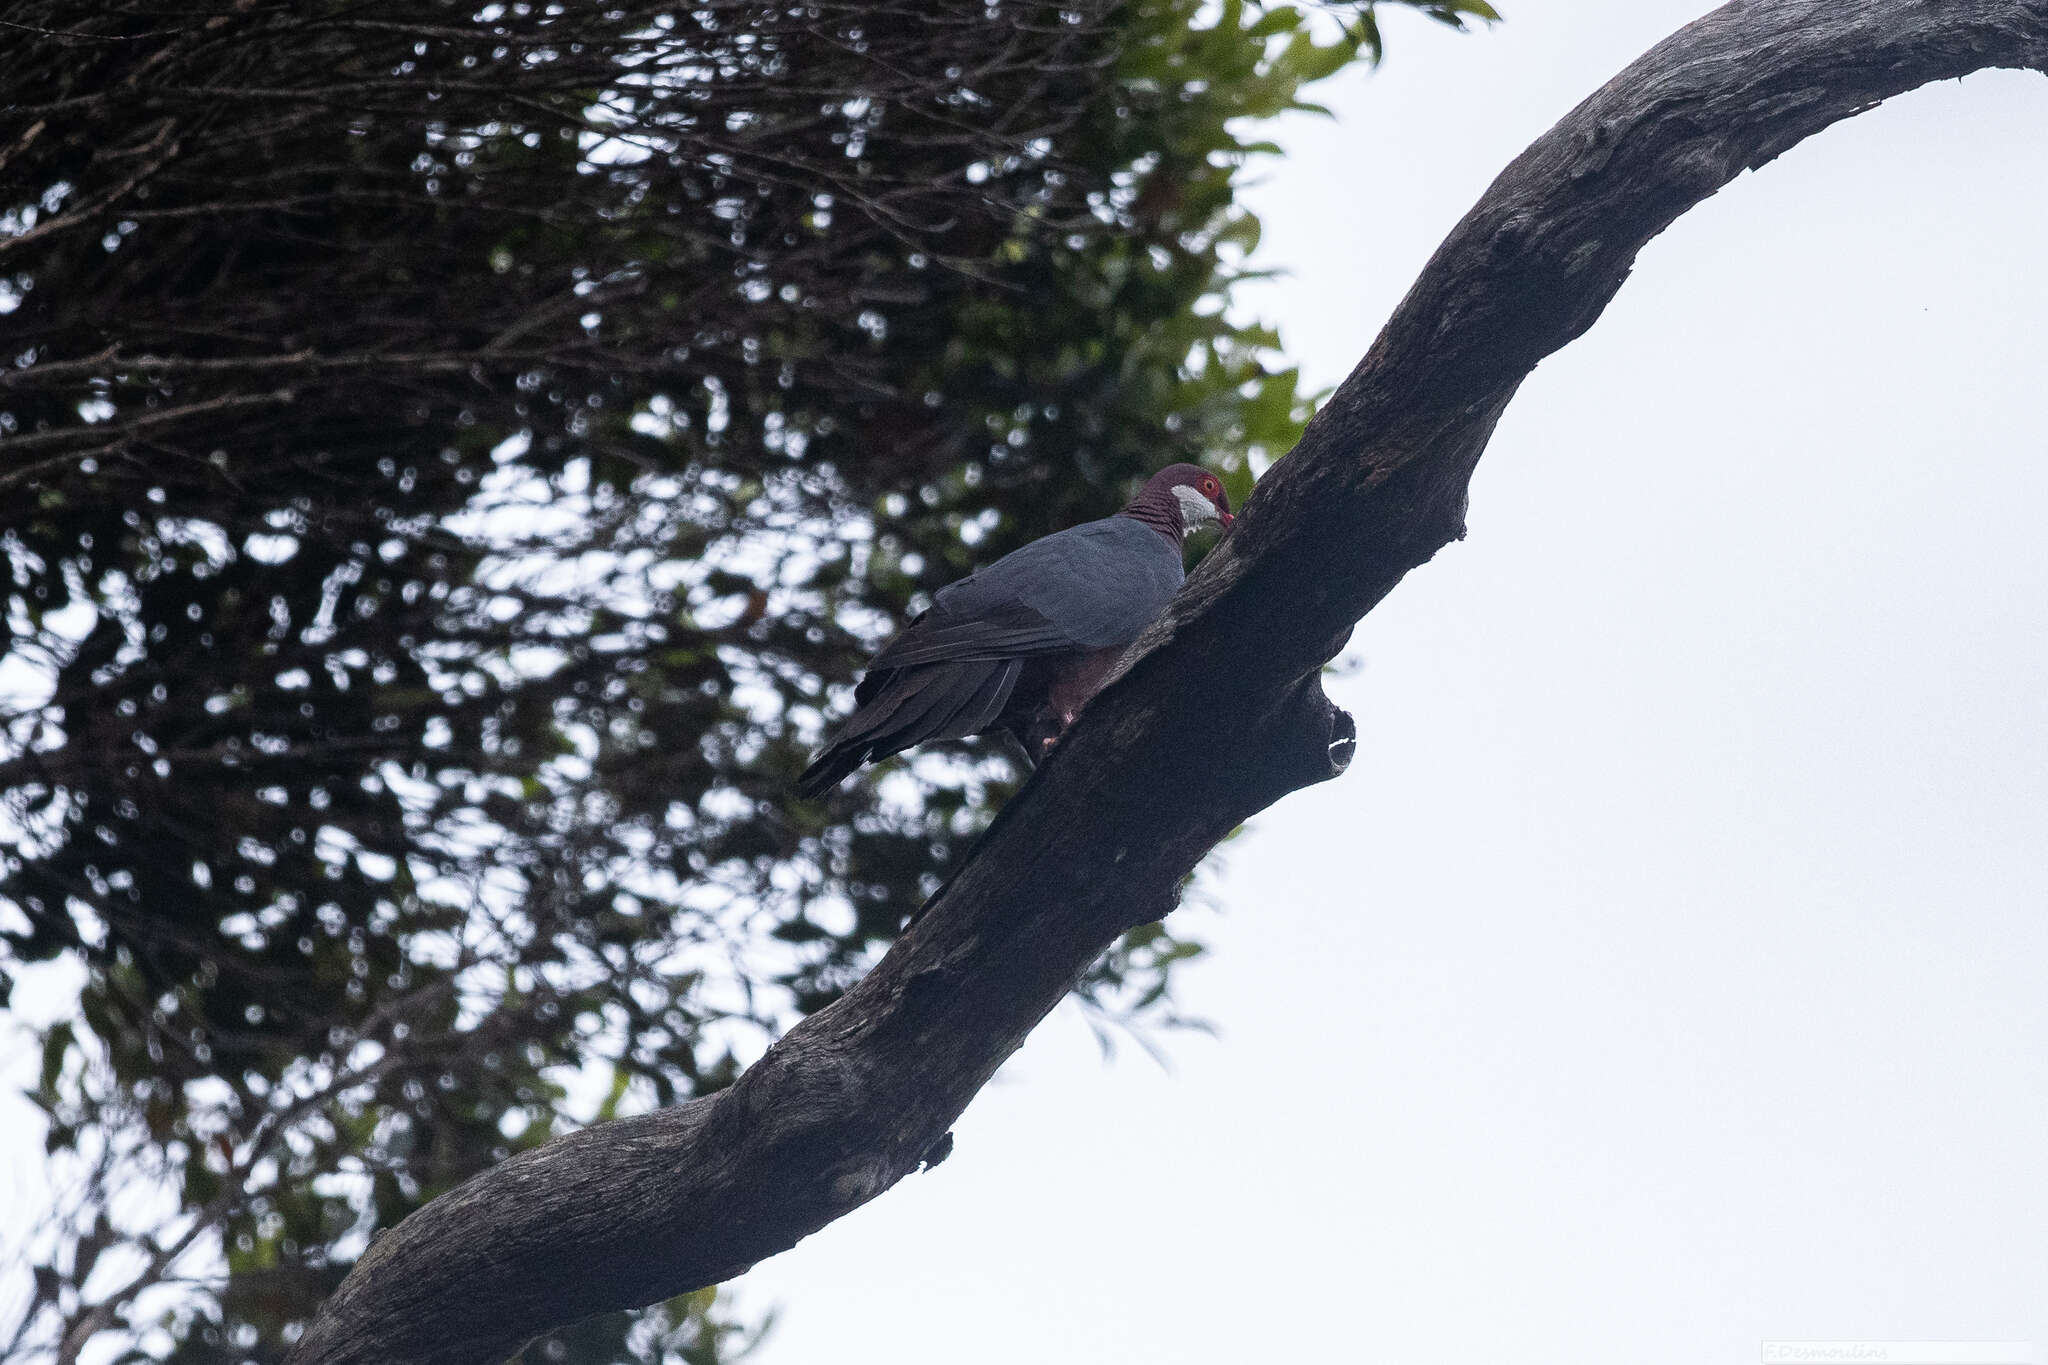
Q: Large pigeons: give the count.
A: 1